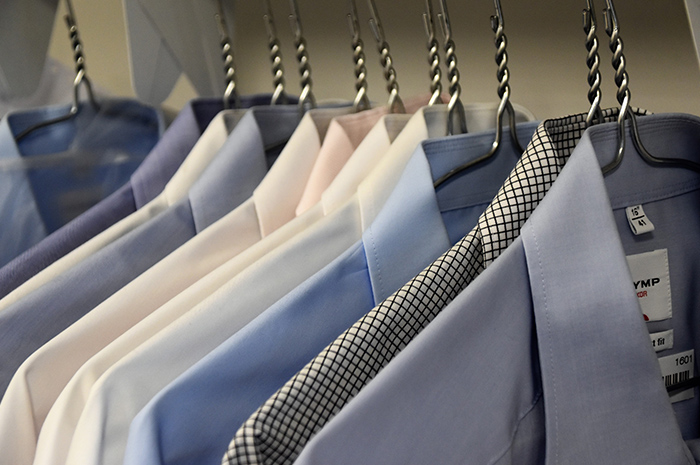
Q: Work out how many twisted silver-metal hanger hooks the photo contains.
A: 11